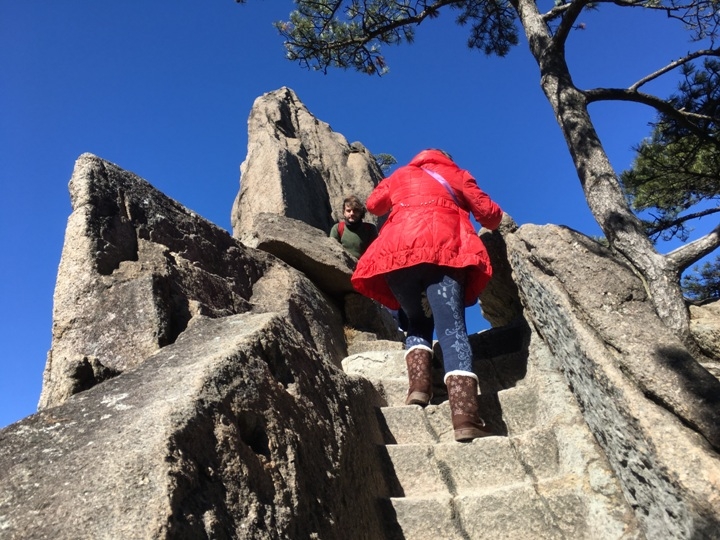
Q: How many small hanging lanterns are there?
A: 0